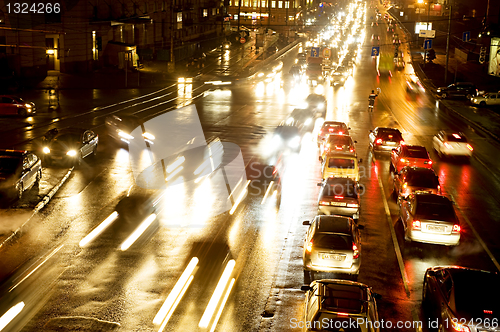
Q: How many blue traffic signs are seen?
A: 4